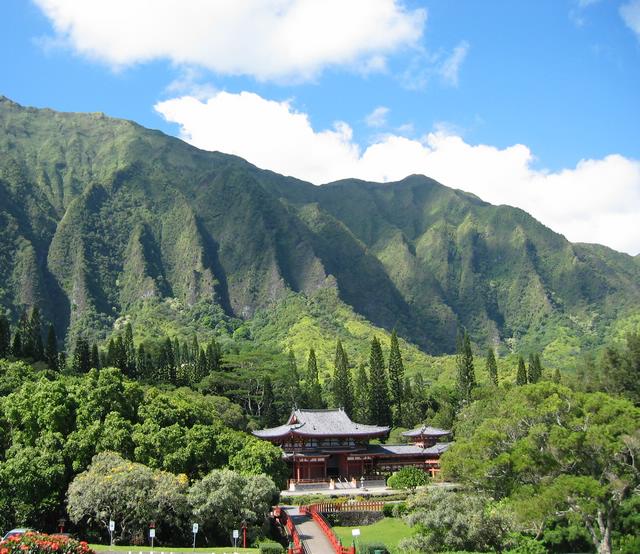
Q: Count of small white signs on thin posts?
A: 5